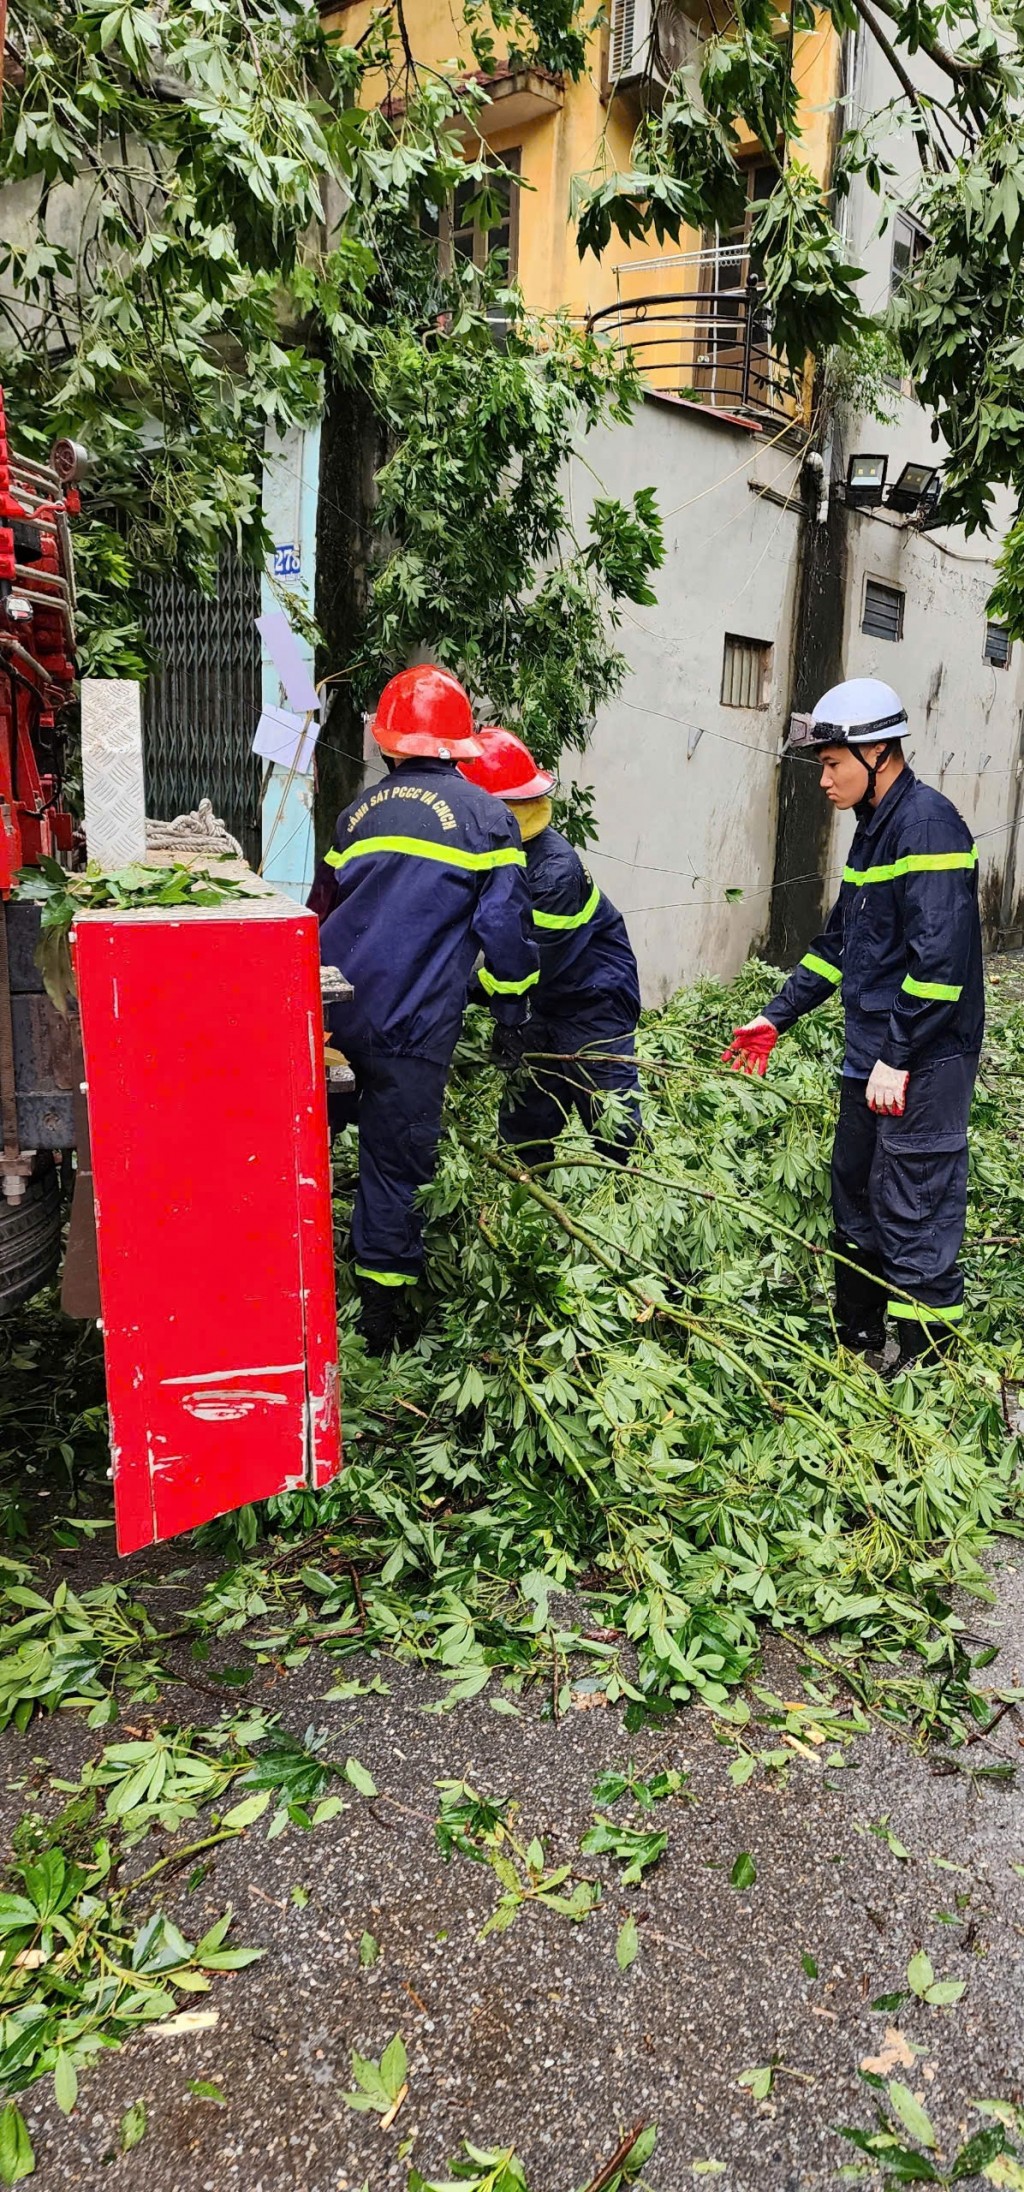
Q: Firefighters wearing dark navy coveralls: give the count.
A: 3